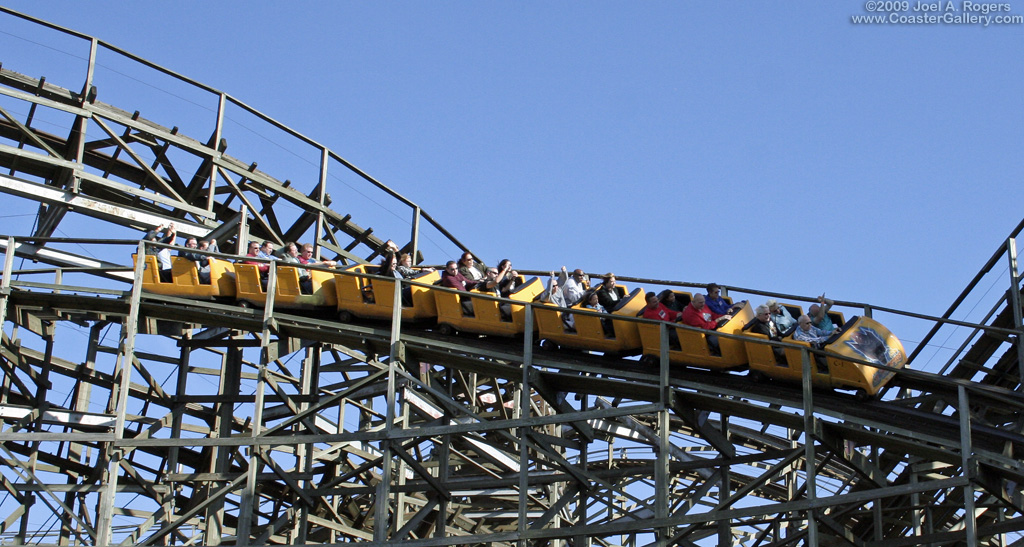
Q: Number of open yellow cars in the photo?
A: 7